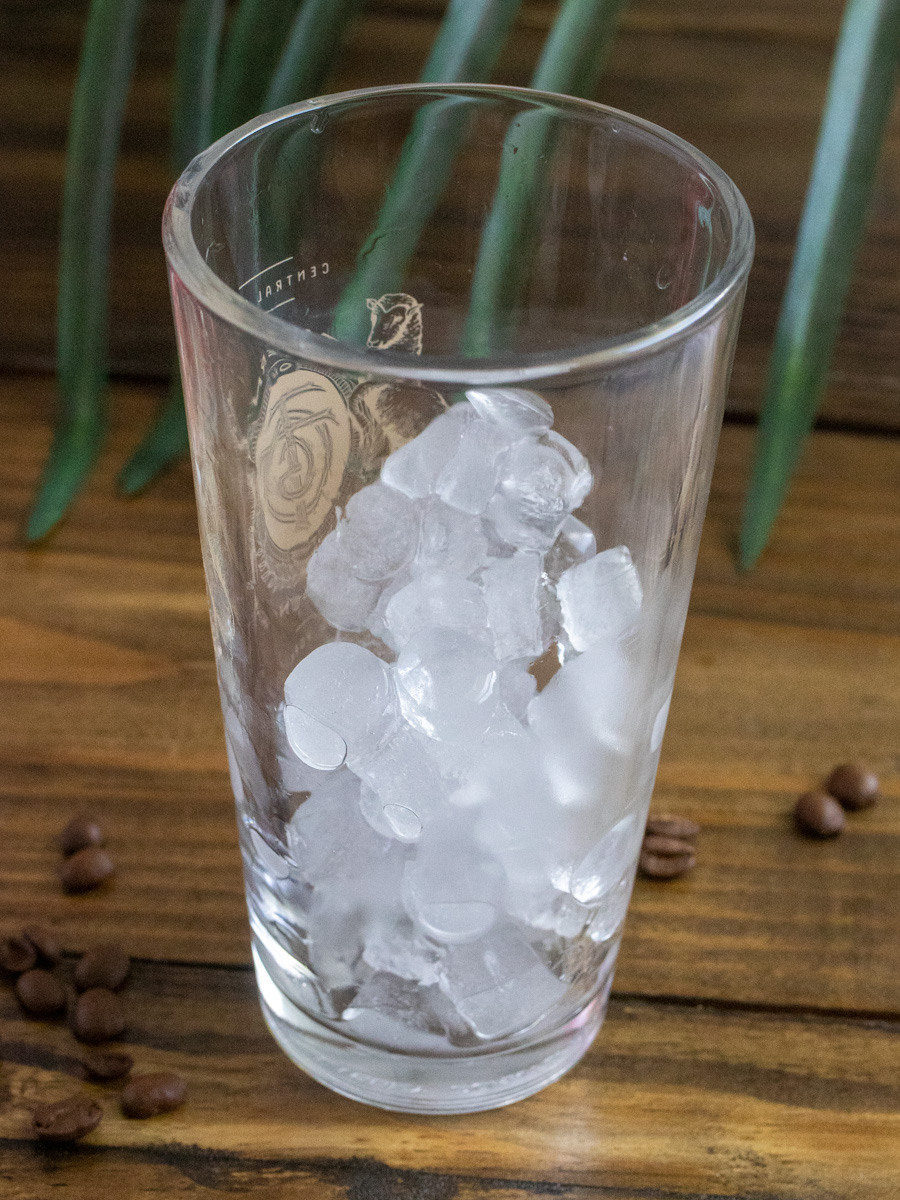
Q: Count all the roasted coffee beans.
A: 14